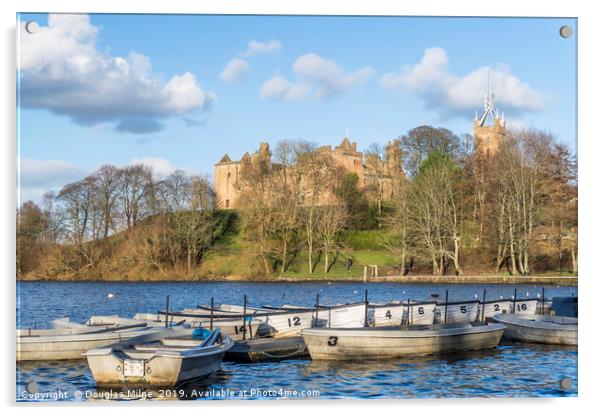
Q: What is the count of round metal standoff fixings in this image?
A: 4